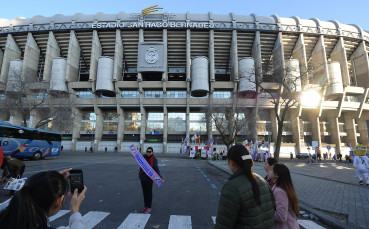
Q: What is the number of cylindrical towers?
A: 7